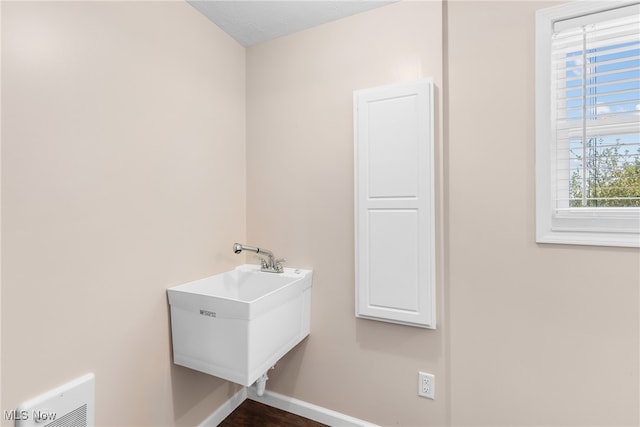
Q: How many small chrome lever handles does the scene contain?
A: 2